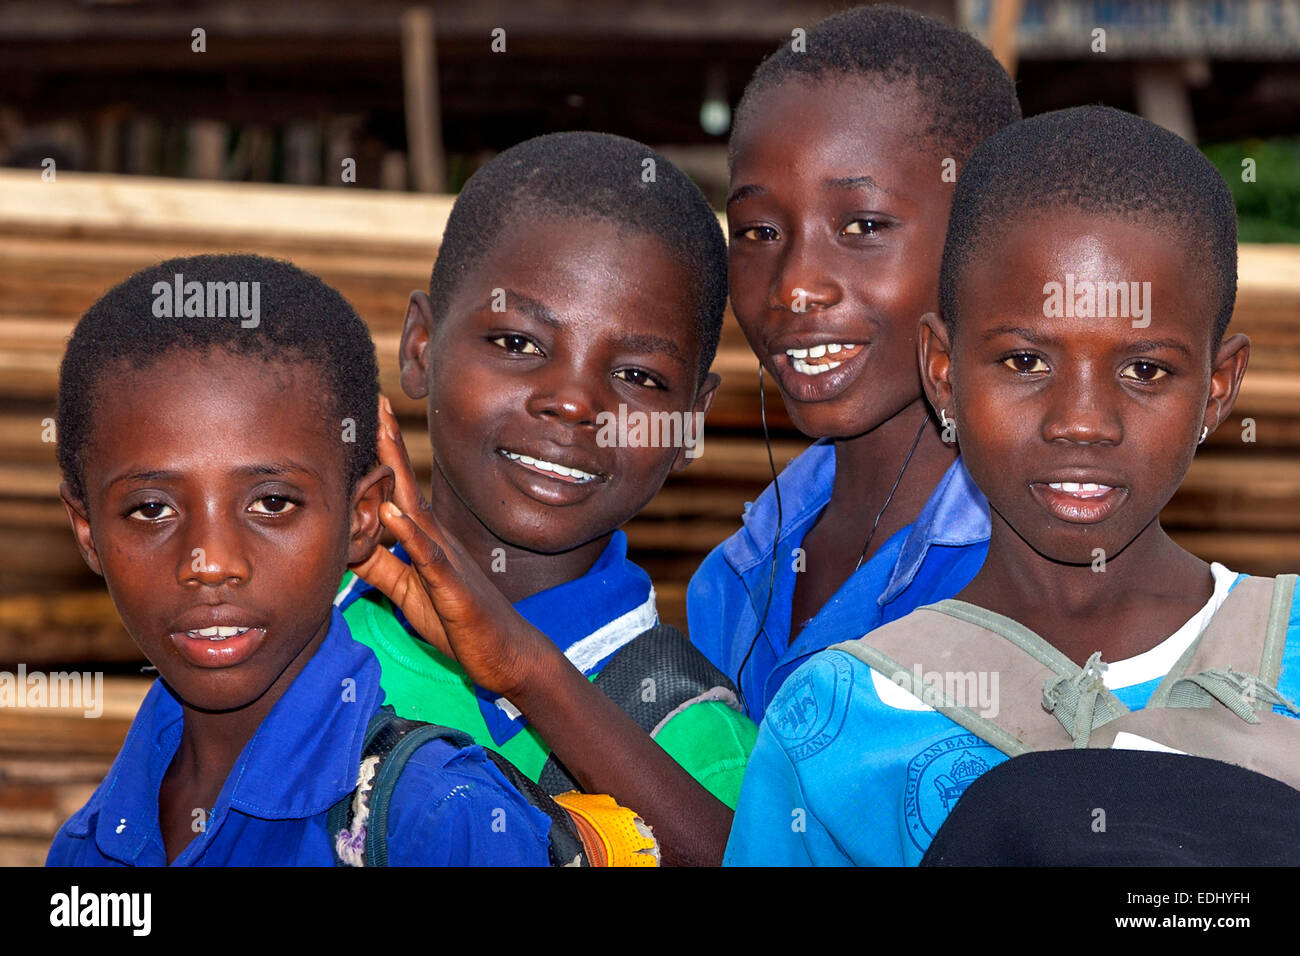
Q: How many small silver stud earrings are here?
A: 2